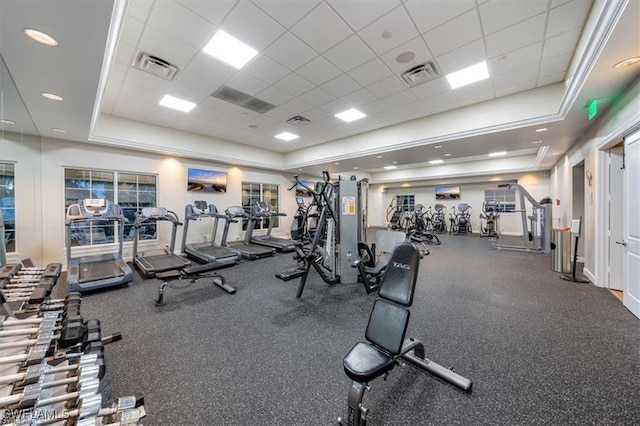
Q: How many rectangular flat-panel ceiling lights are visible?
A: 8